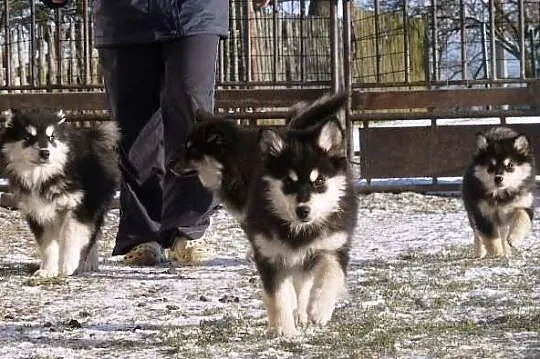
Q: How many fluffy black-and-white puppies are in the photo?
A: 4